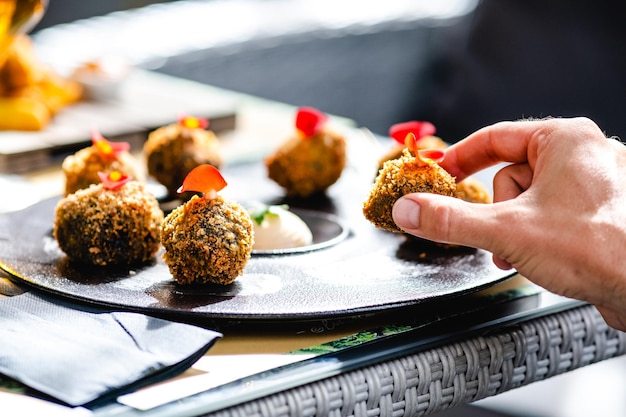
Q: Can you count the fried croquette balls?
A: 8